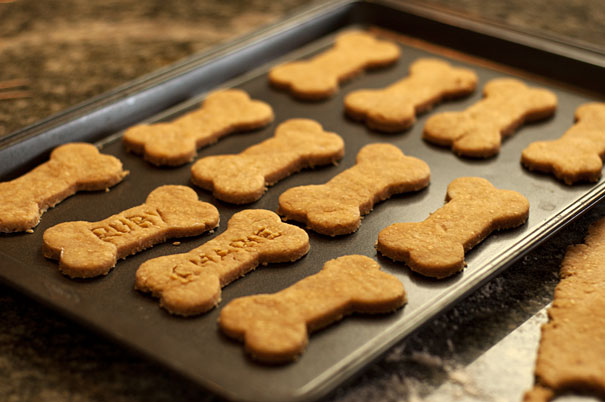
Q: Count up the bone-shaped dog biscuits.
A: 12